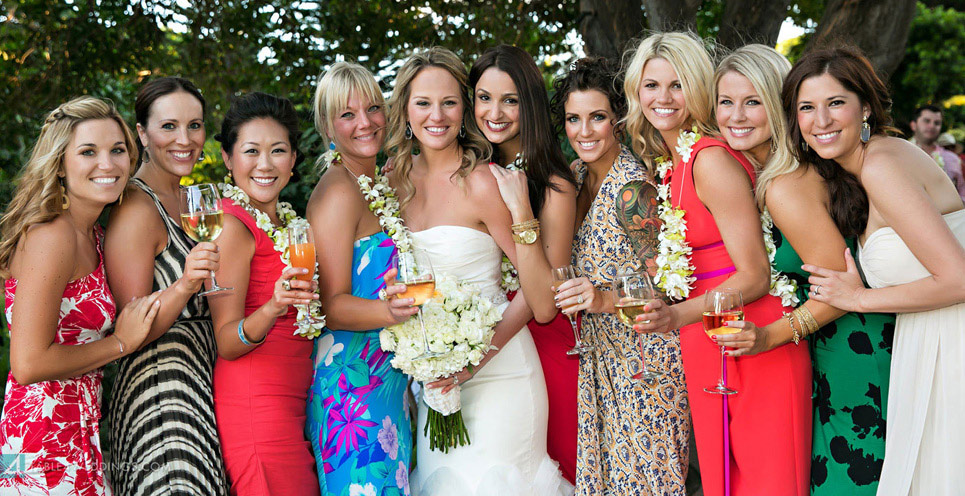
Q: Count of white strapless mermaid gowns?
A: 1